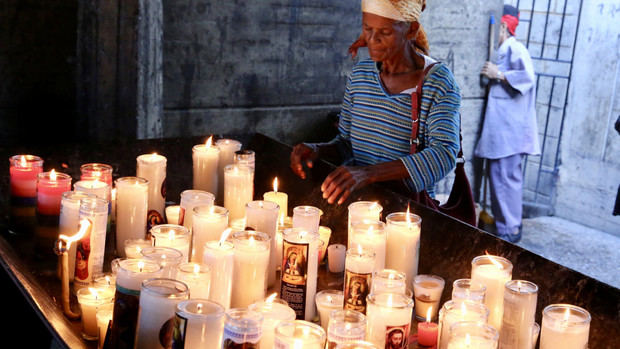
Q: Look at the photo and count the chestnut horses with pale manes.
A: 0